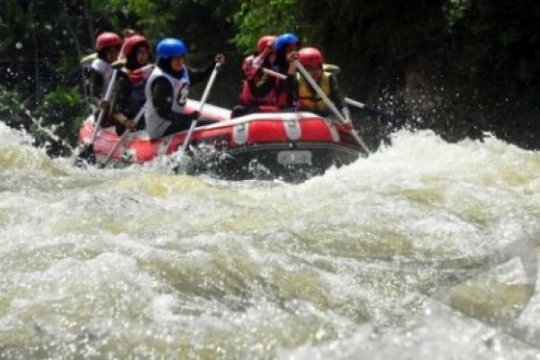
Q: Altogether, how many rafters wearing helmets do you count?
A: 6